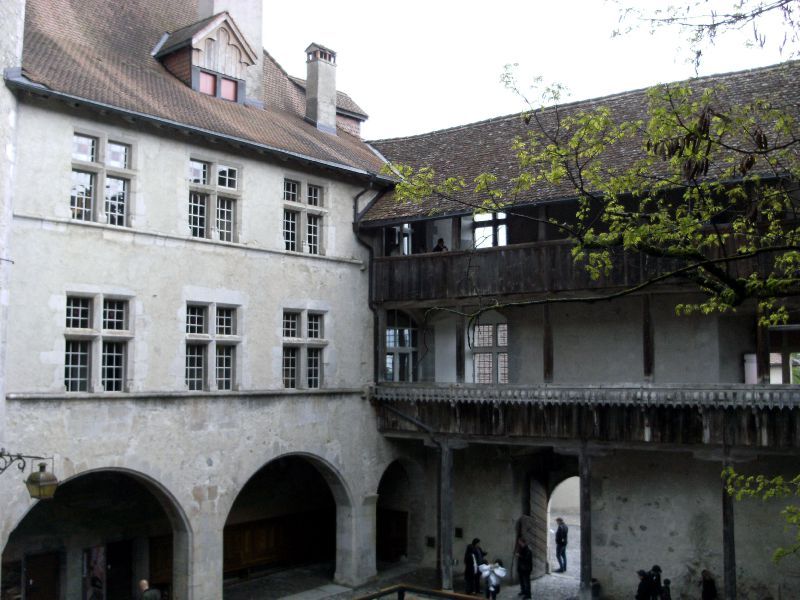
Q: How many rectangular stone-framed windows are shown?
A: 6